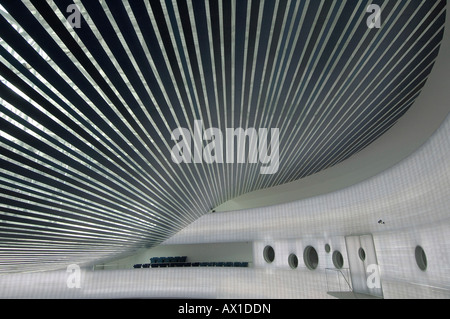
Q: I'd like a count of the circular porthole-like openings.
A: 7